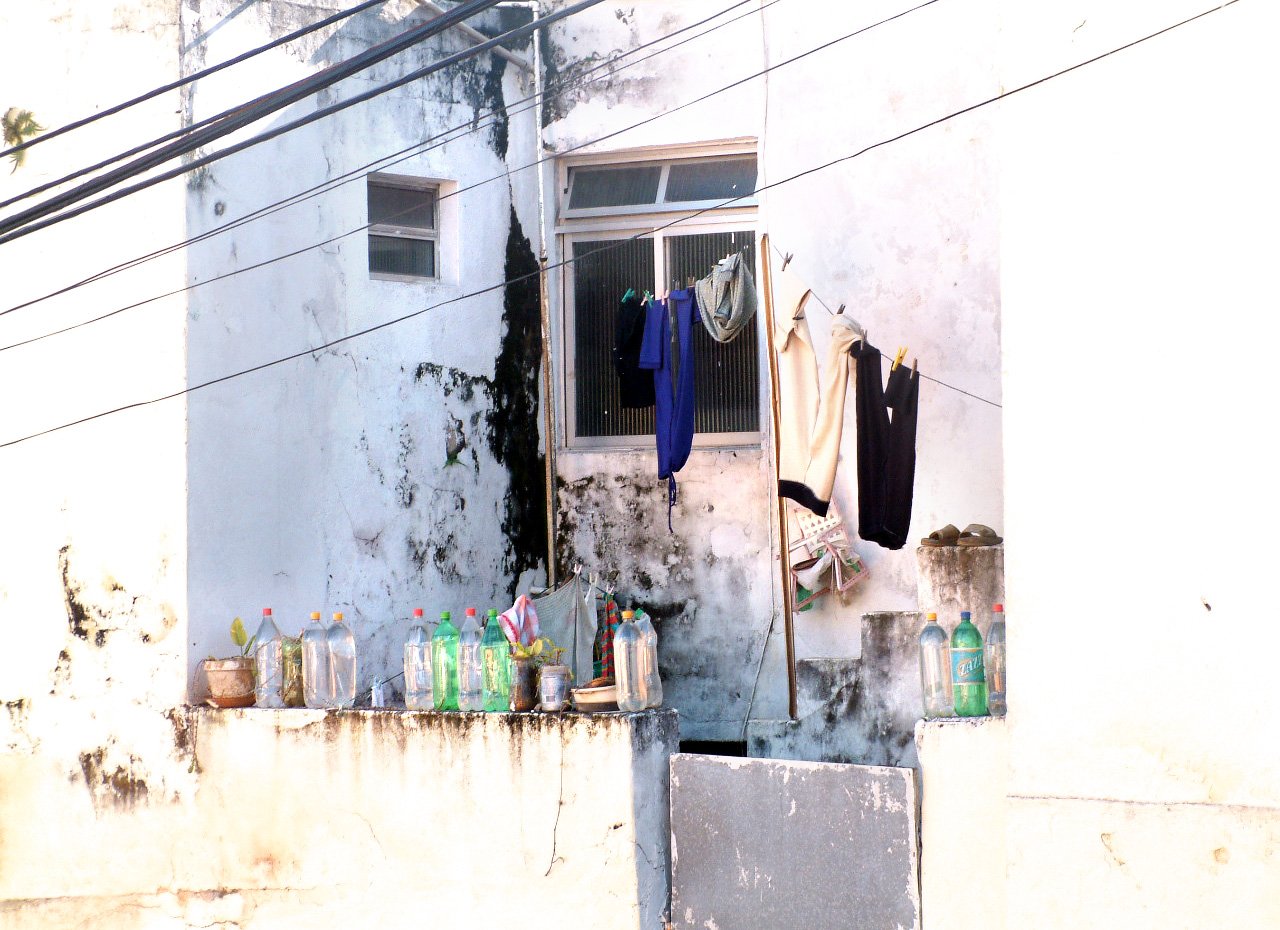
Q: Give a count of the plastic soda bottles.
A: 12